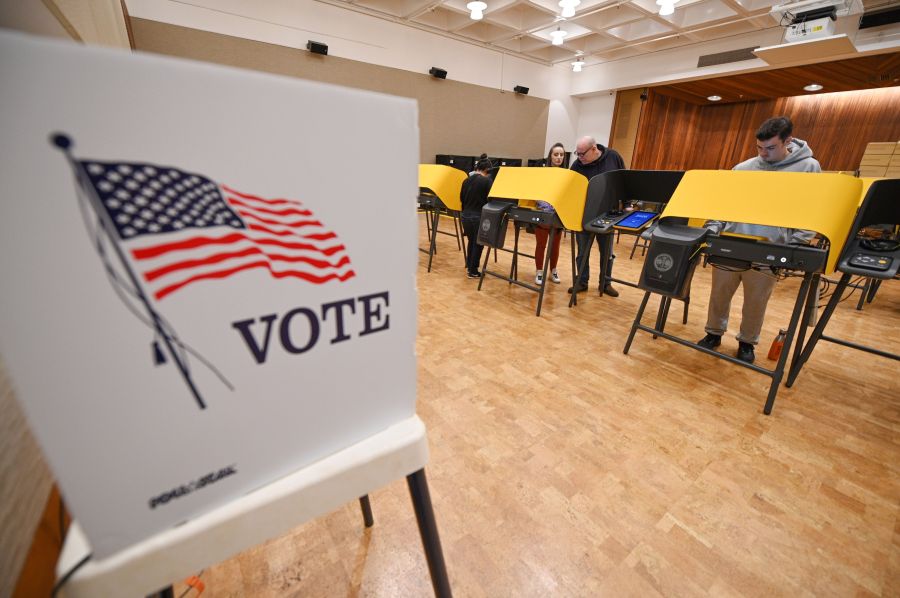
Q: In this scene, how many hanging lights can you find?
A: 5